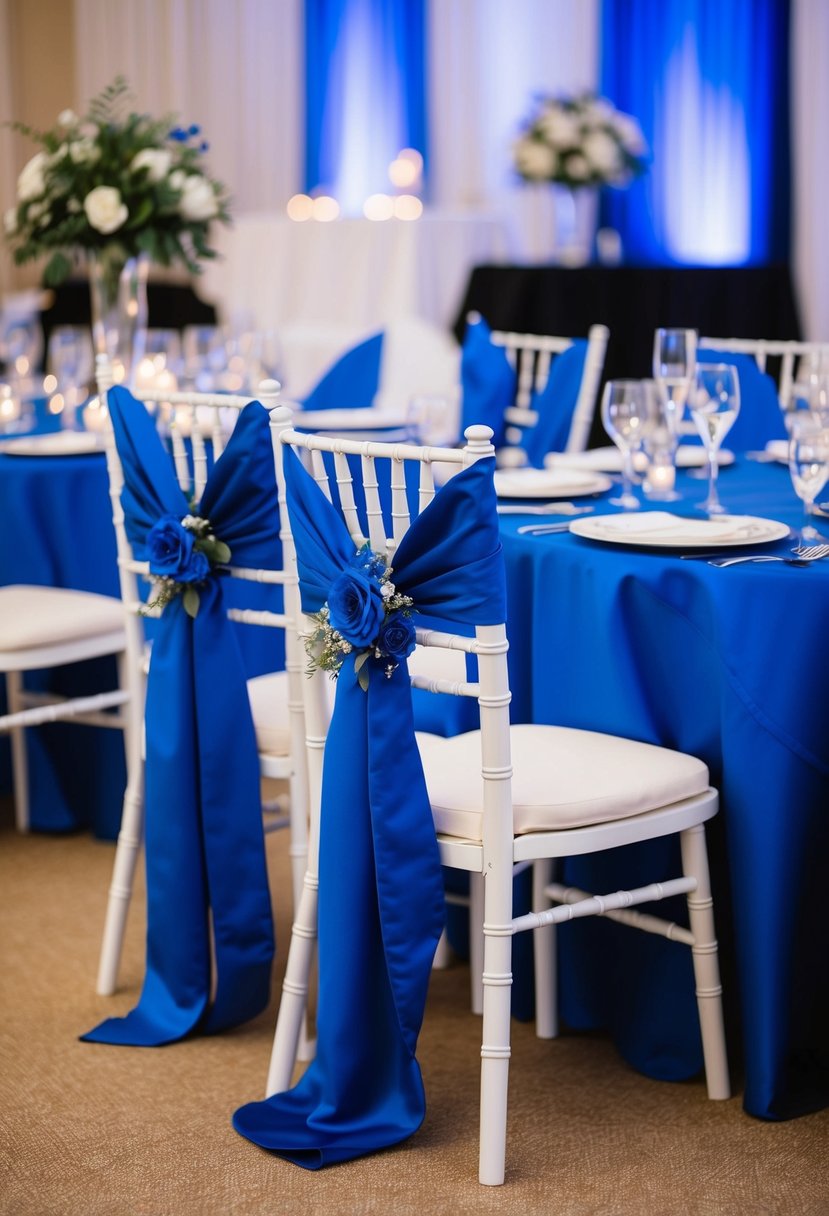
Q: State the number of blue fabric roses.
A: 4